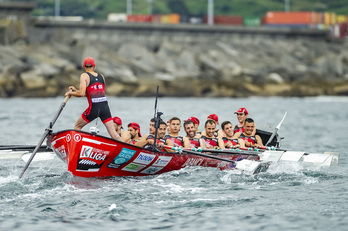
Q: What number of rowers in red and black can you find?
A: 14